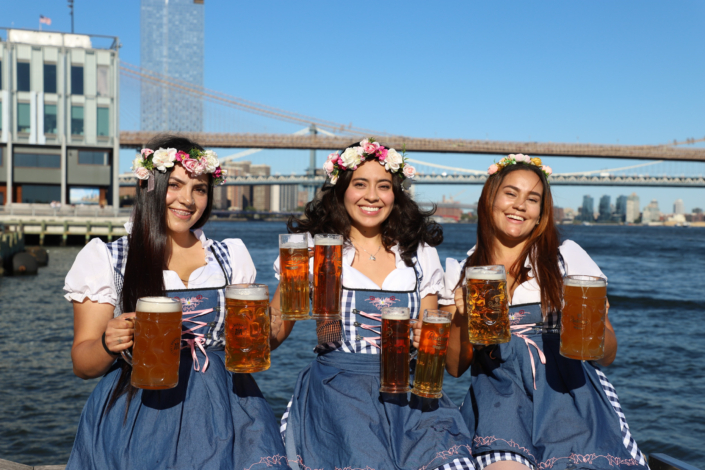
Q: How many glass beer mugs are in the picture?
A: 8